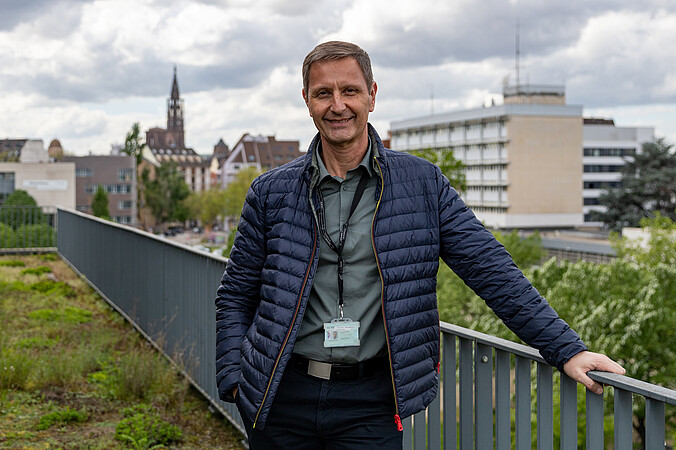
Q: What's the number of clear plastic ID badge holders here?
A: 1